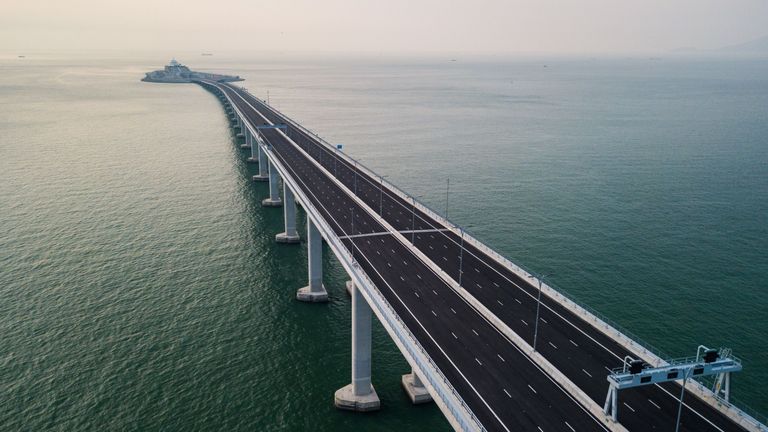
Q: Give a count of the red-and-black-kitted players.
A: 0